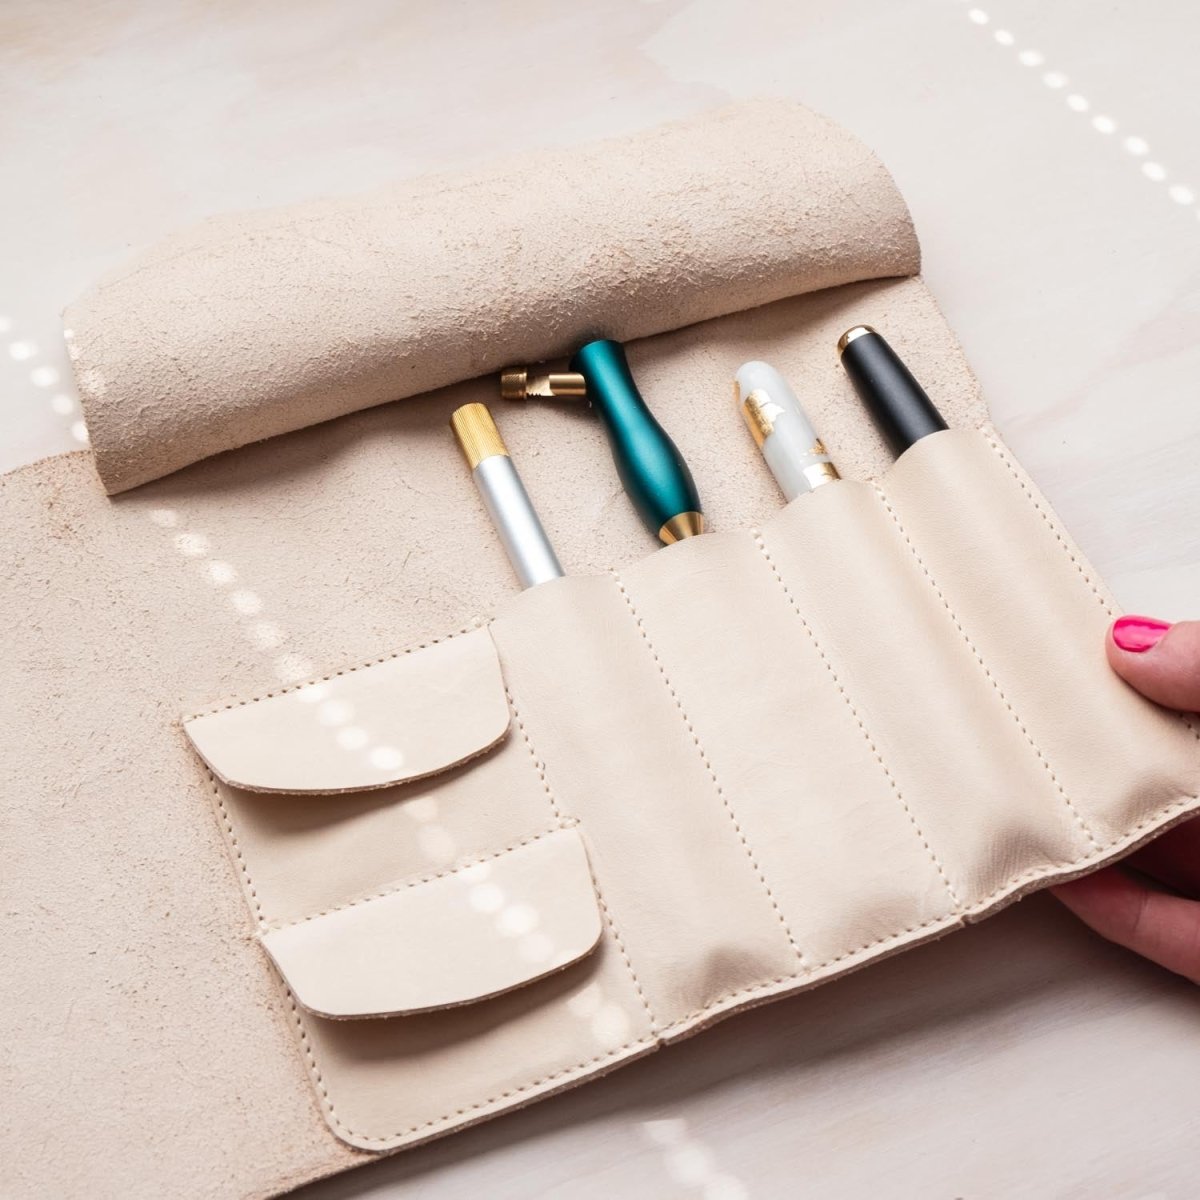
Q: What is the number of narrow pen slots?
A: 4